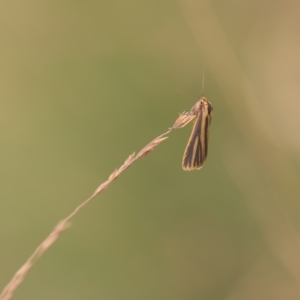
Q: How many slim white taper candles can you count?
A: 0